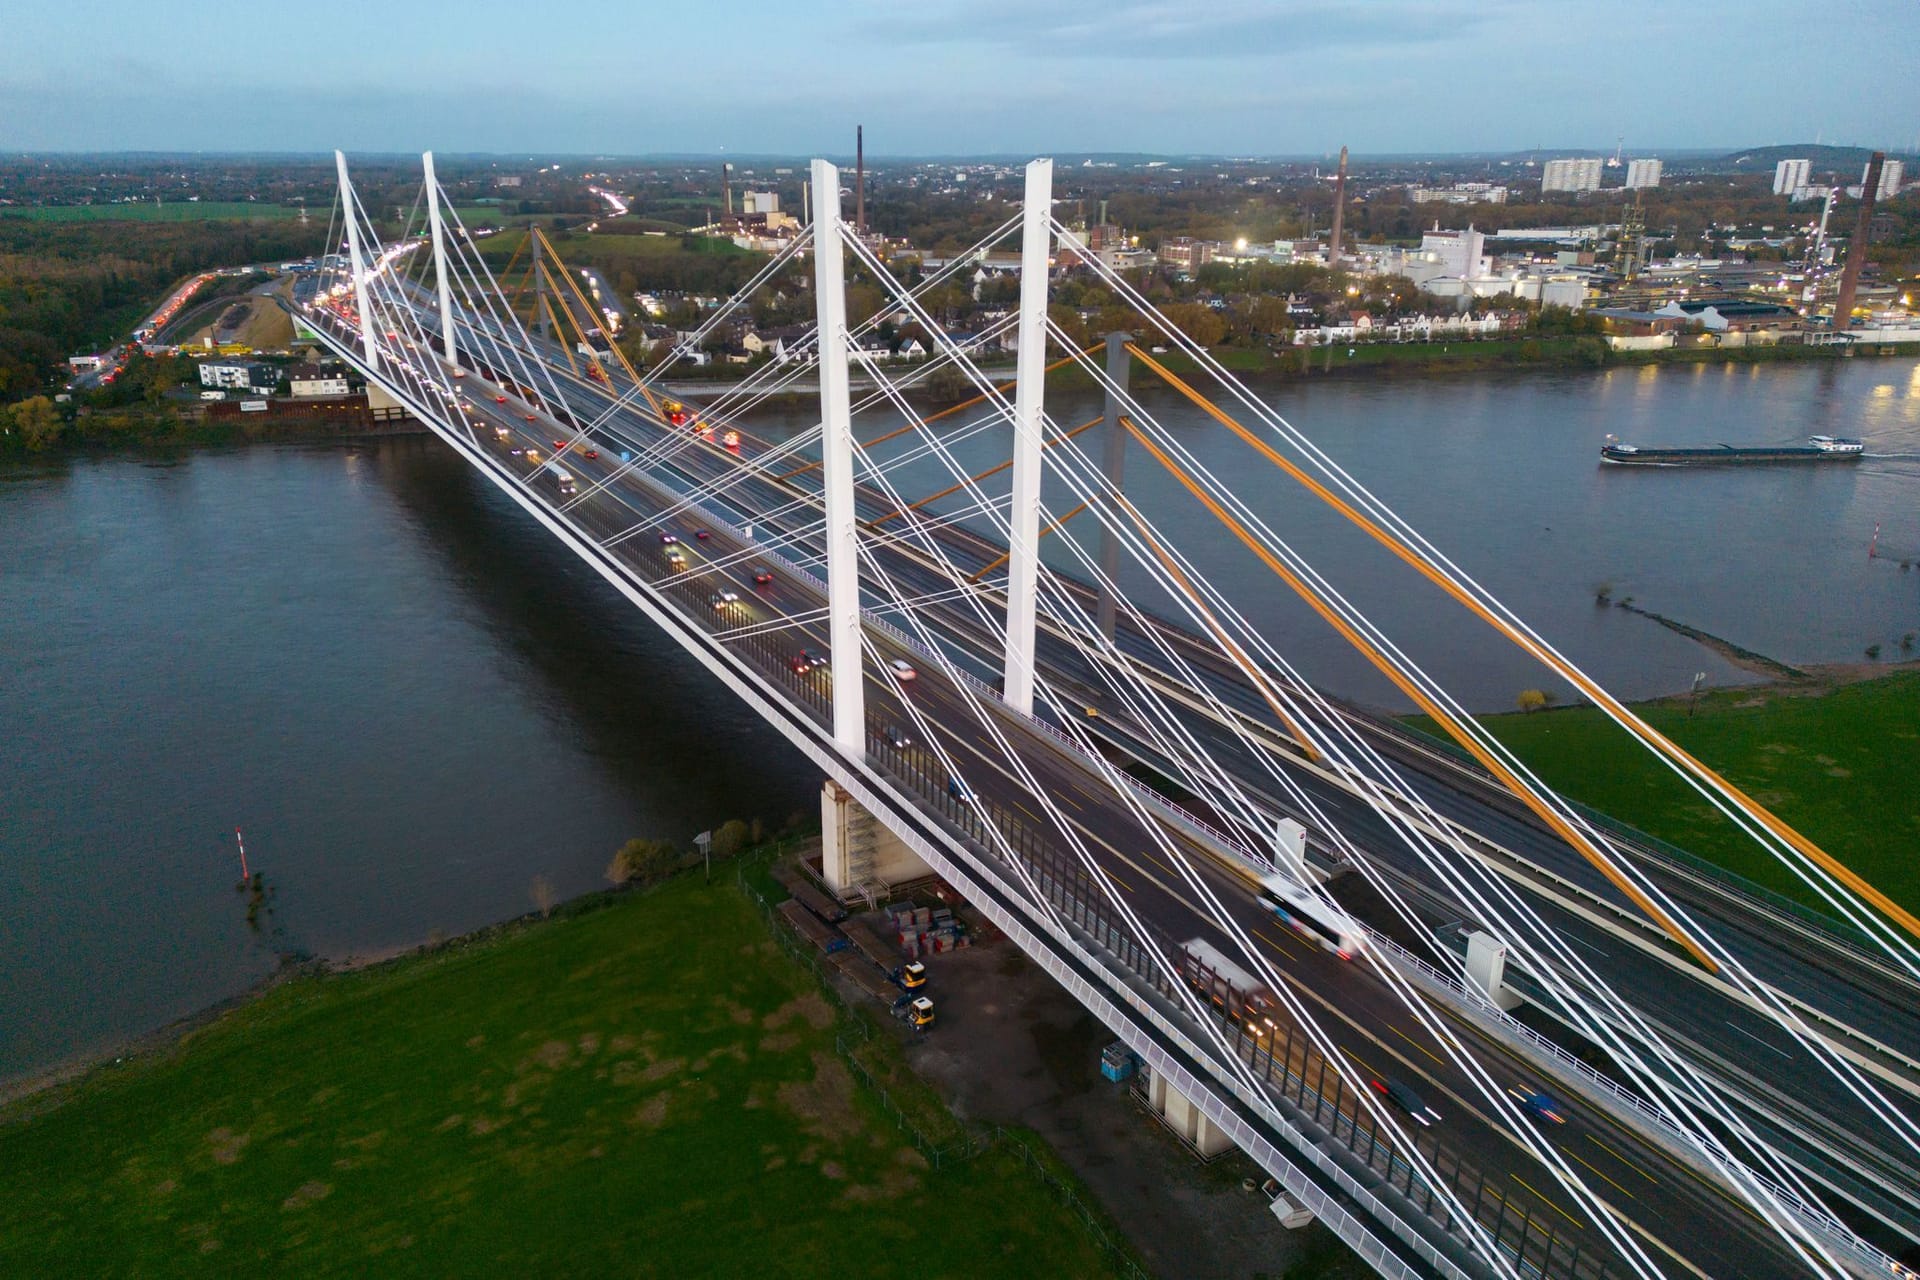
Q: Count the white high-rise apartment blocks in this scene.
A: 4